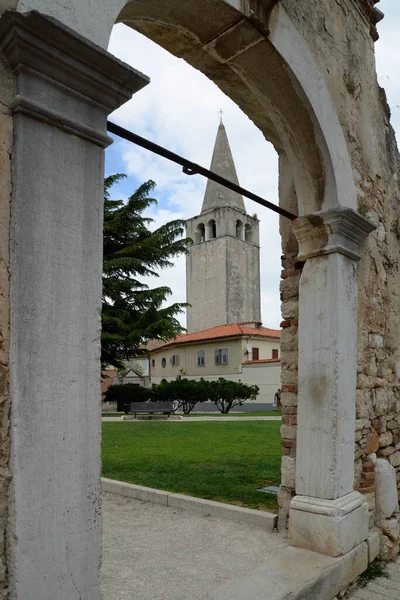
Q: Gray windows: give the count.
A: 3